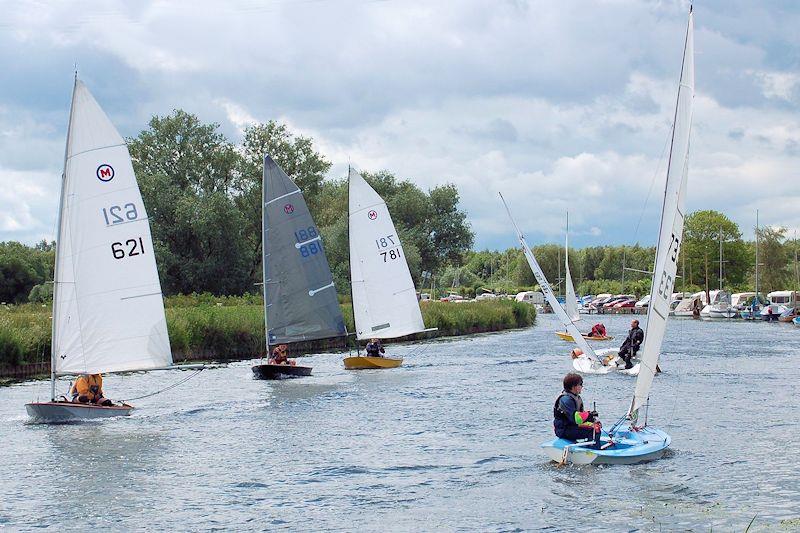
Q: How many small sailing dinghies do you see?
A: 6